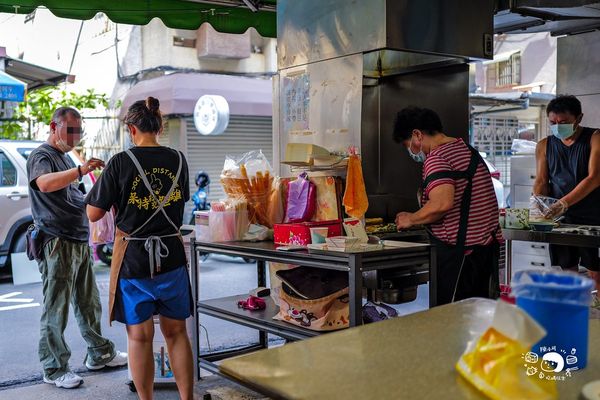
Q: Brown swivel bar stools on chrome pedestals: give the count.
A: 0